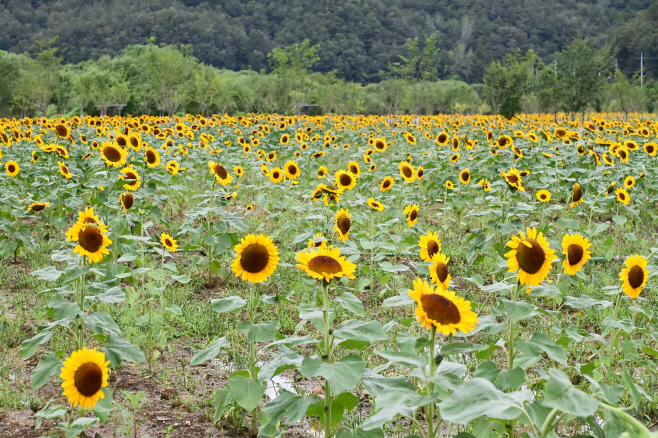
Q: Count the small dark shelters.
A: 2